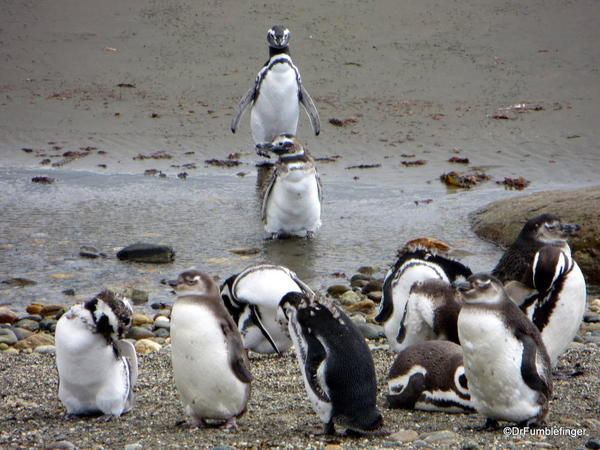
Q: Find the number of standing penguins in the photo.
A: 11